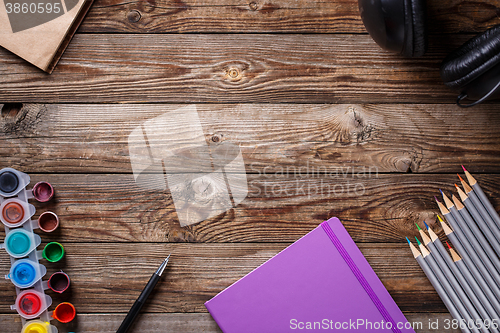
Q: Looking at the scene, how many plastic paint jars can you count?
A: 11